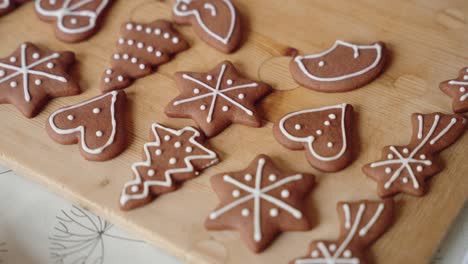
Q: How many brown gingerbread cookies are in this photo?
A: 14